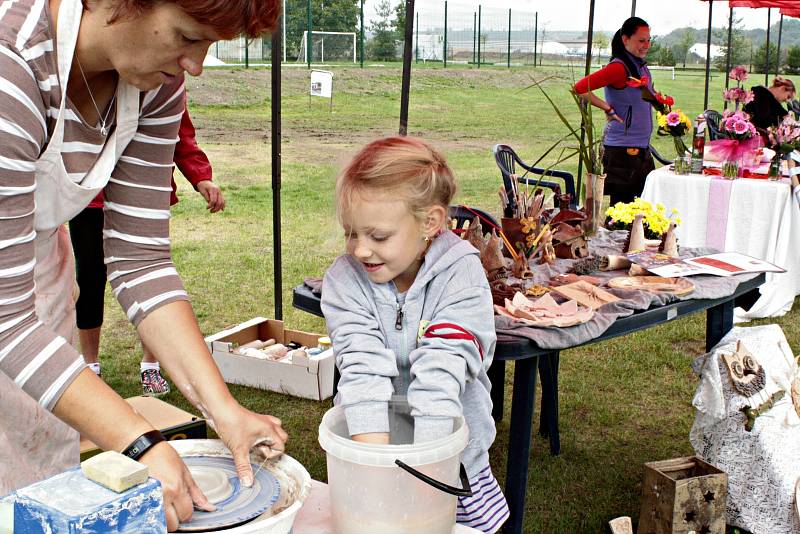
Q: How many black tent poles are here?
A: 8